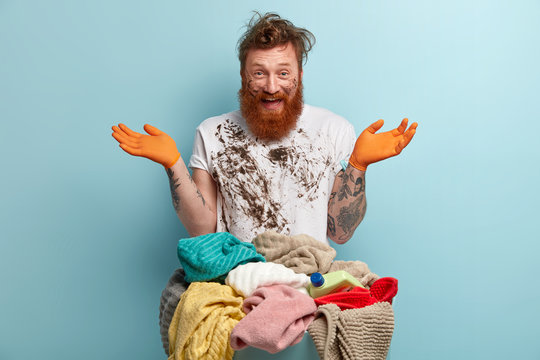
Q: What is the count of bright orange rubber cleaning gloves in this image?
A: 2